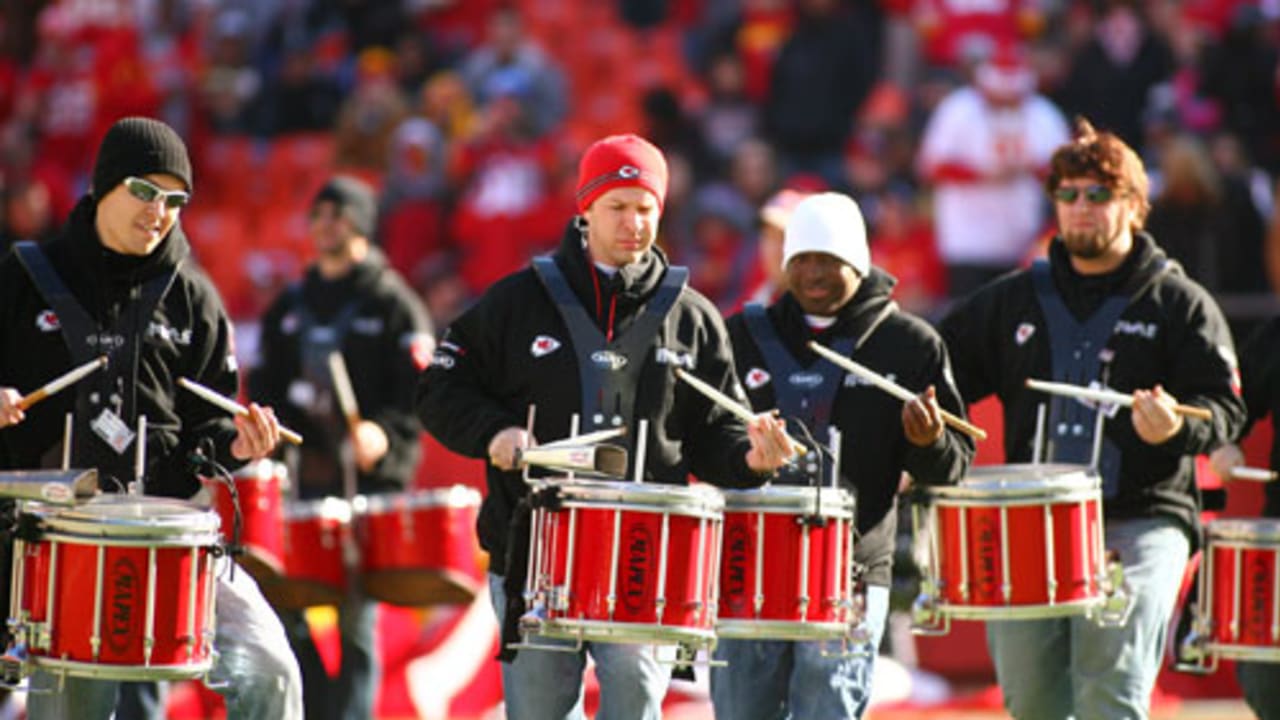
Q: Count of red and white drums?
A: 8